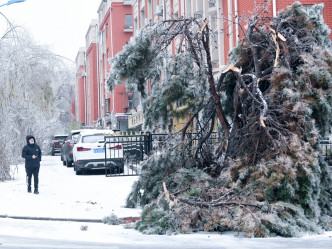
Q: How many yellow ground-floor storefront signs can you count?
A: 1